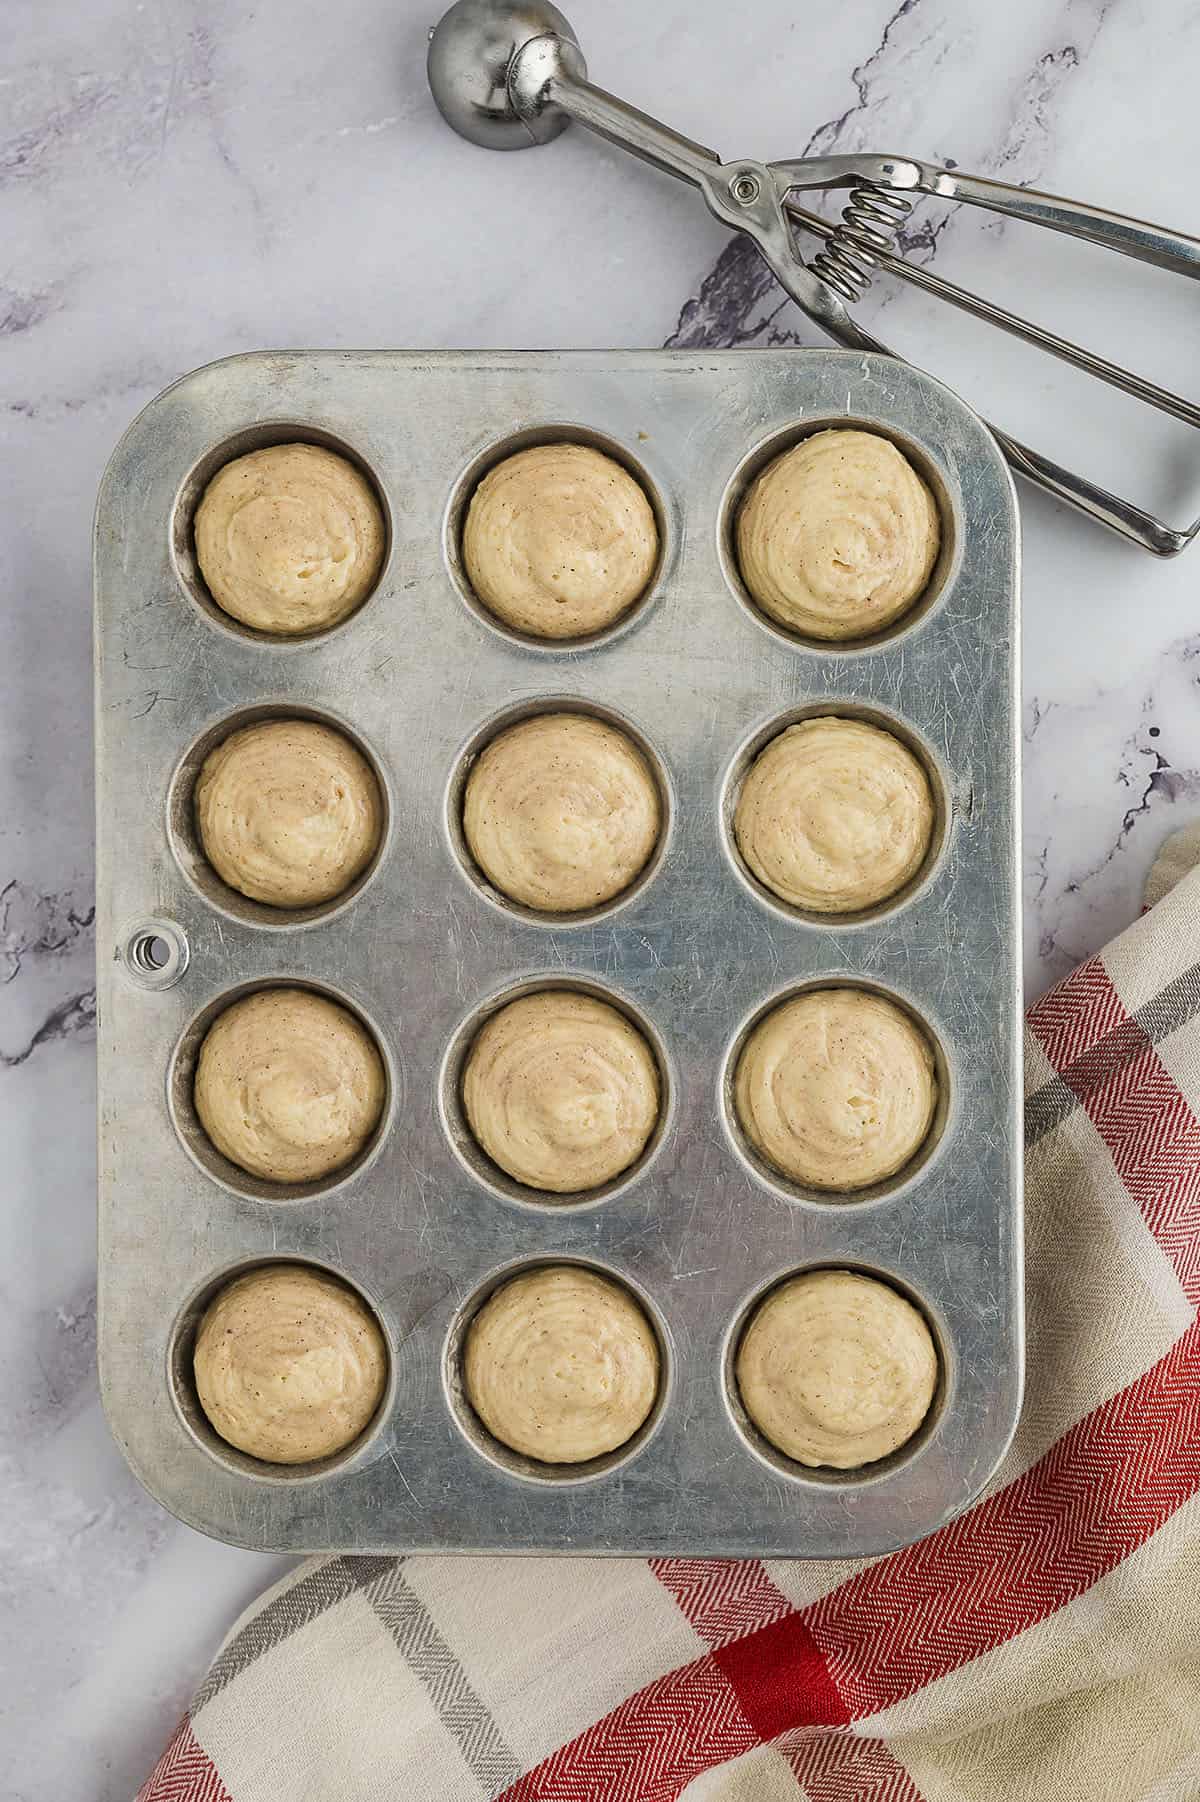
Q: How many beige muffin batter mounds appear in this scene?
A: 12